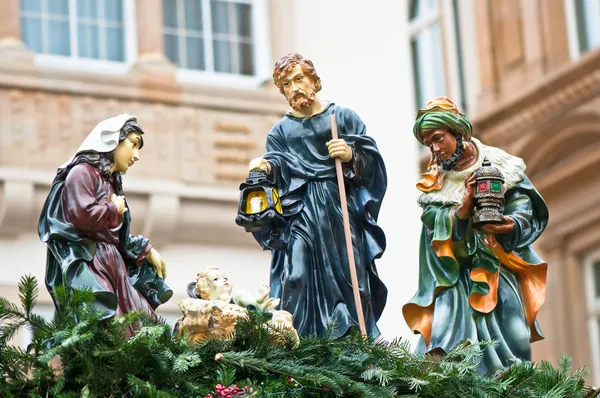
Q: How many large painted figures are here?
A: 3